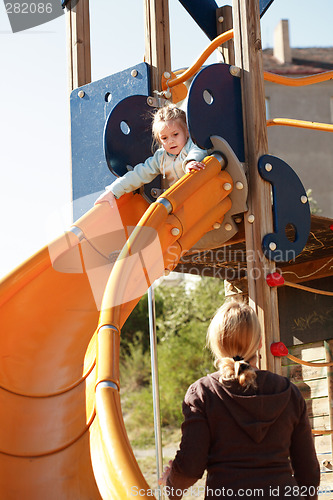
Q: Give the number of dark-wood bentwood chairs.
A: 0